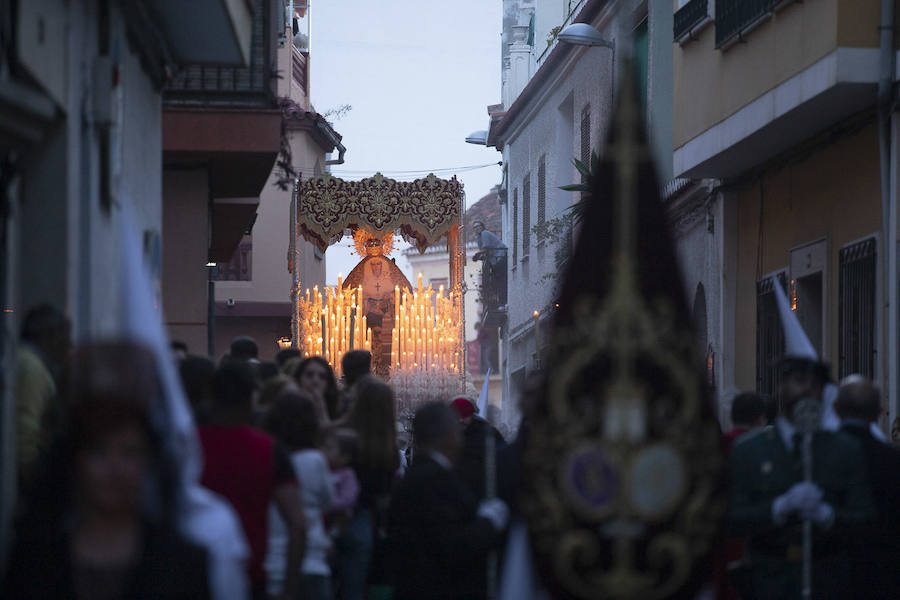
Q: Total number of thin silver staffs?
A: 2